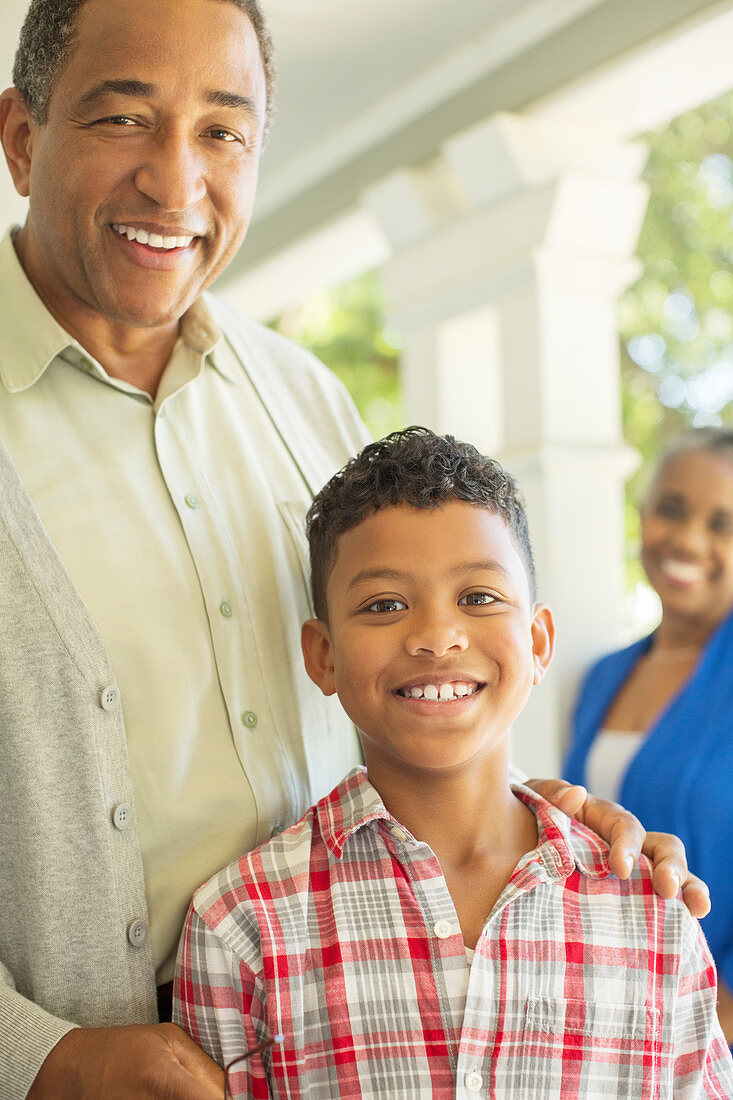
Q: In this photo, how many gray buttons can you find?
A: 3